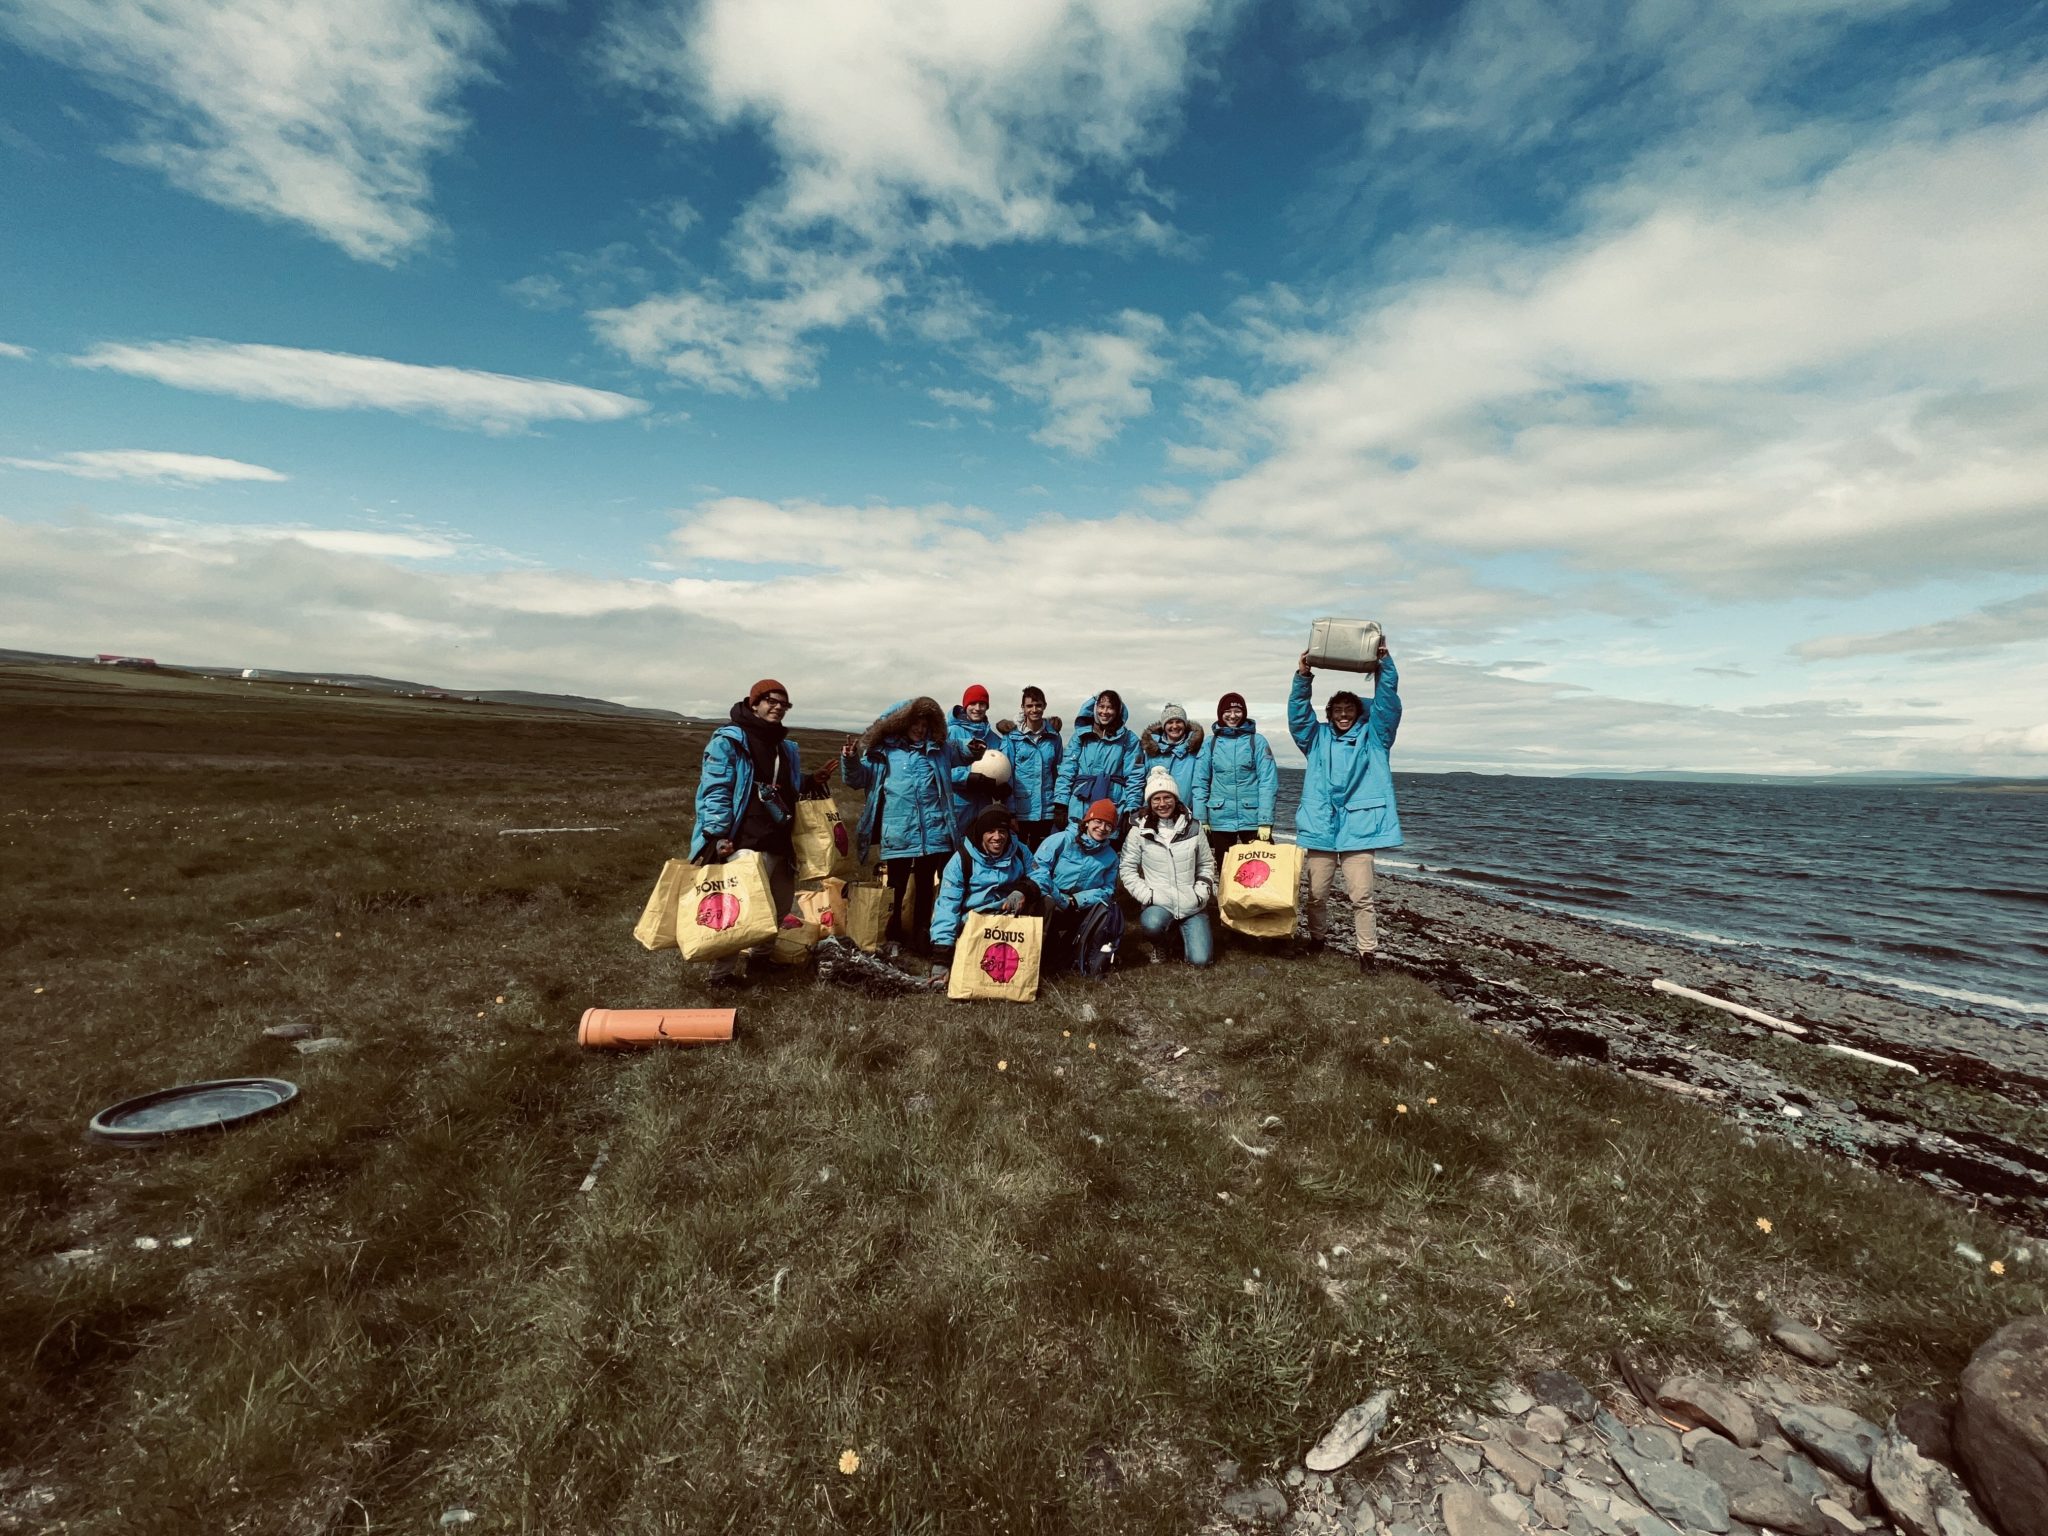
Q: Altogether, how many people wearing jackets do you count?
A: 11